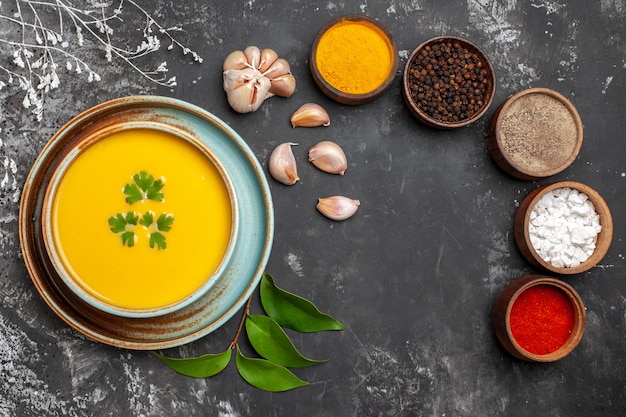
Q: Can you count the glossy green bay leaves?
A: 4